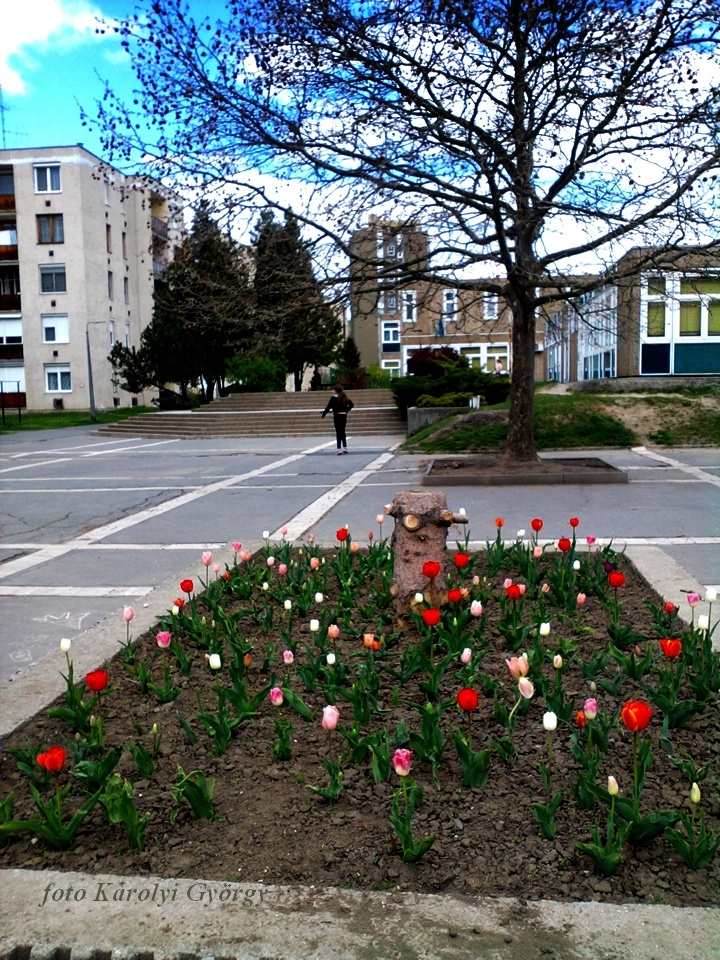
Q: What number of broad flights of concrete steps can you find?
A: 2